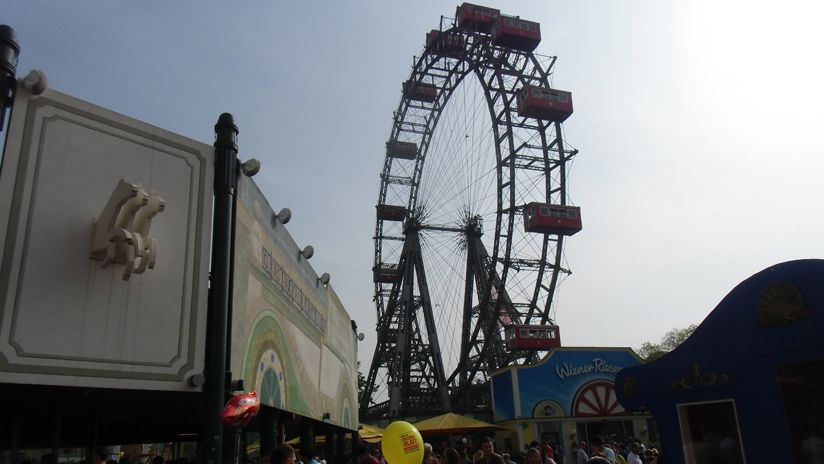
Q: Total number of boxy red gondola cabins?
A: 10